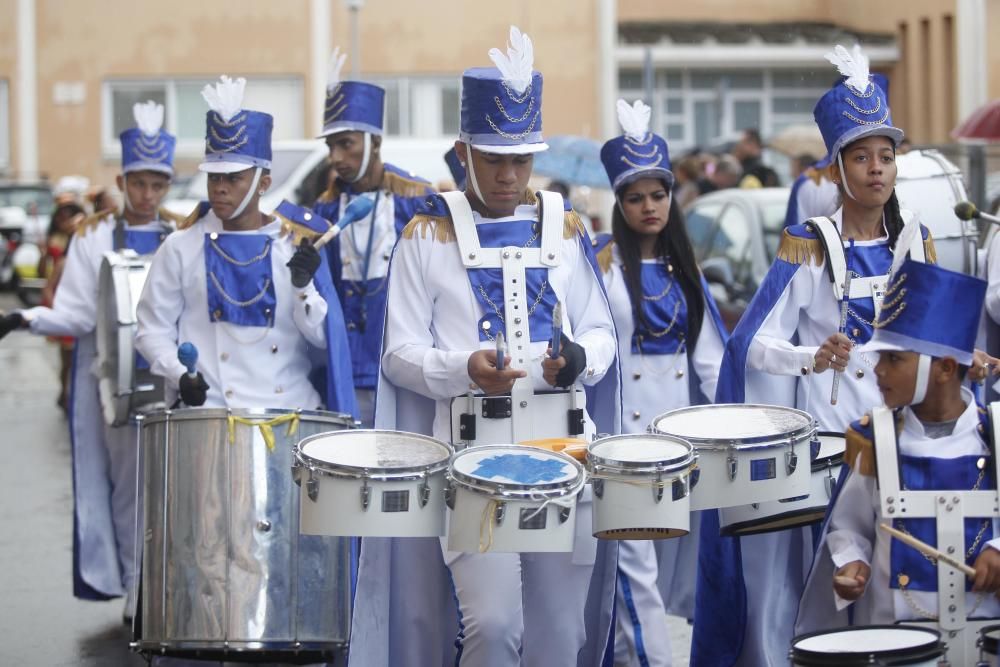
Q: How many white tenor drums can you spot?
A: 4